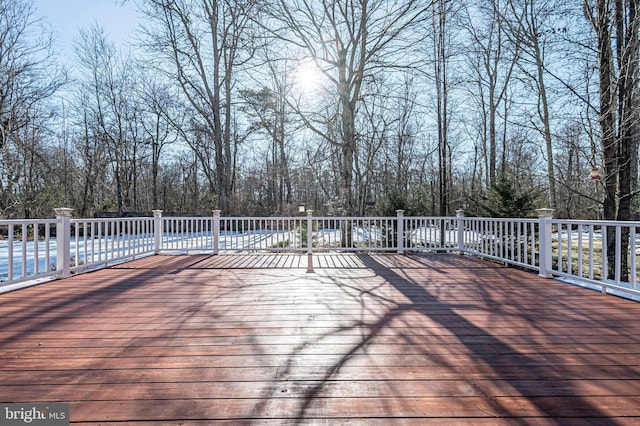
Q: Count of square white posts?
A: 7